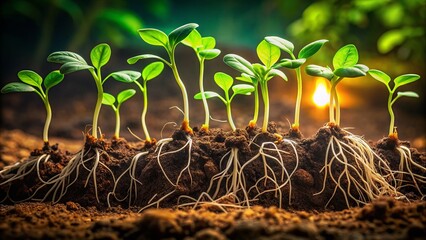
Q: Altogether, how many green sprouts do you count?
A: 12